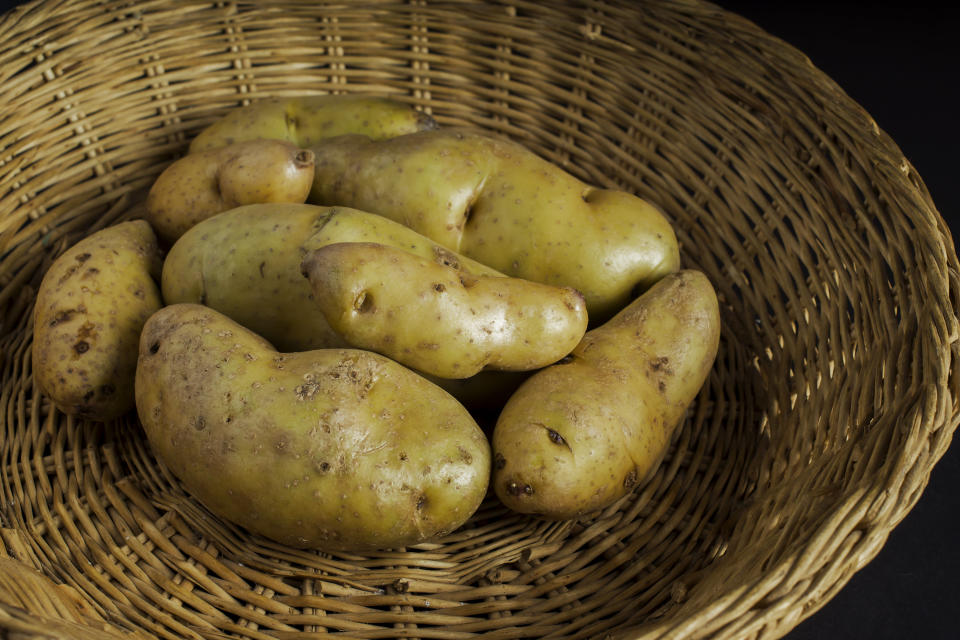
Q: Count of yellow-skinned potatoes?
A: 8